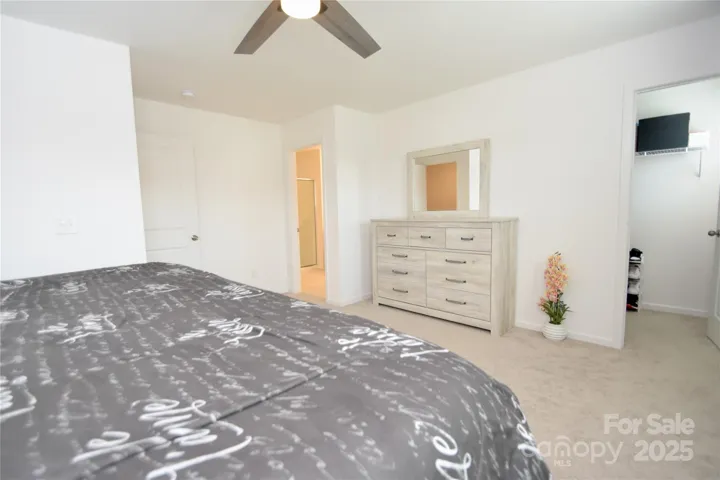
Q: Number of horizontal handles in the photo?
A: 9